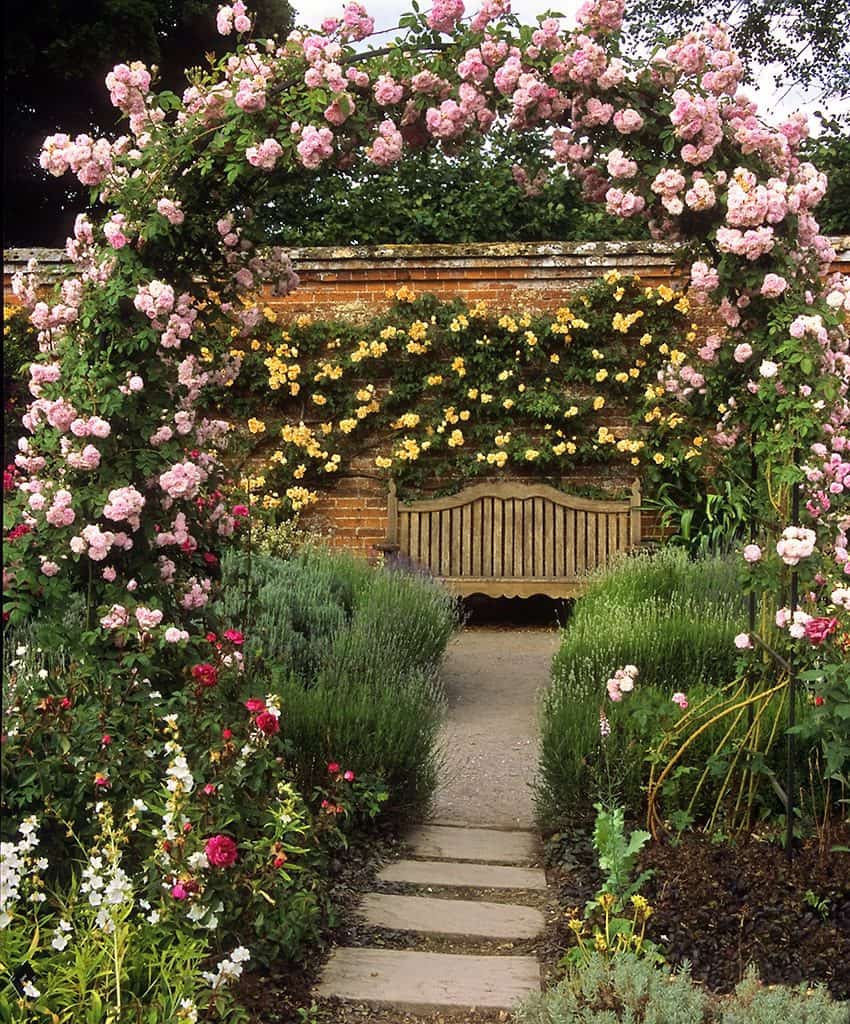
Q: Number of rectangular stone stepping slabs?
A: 4